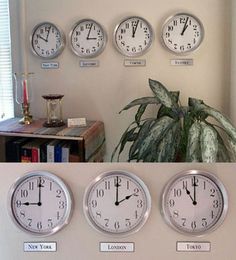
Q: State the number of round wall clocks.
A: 7